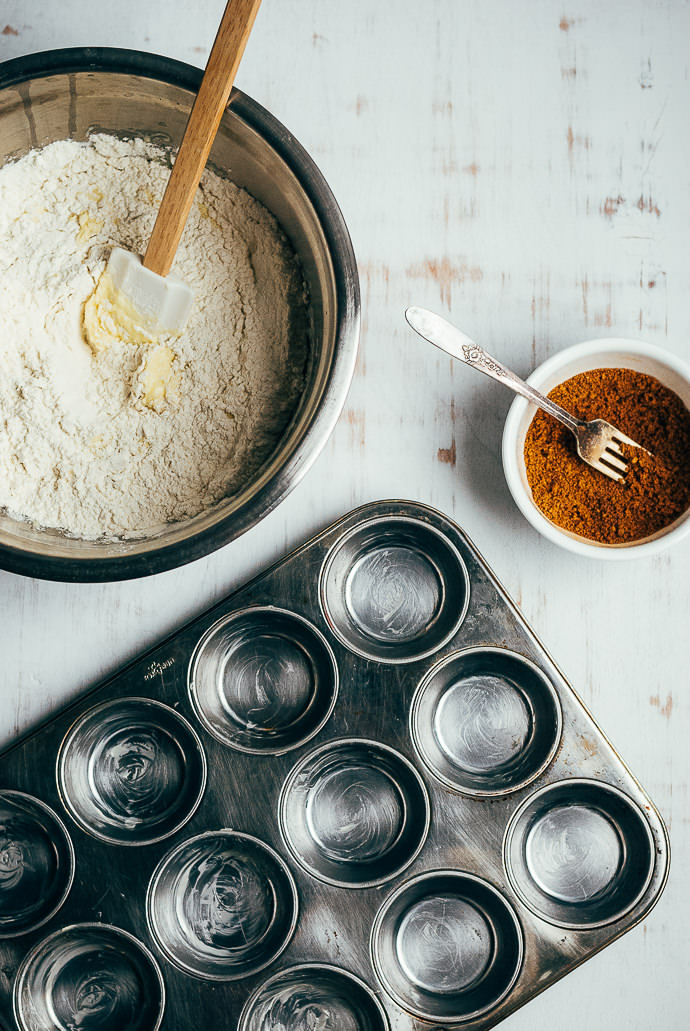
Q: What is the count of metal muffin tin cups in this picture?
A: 11